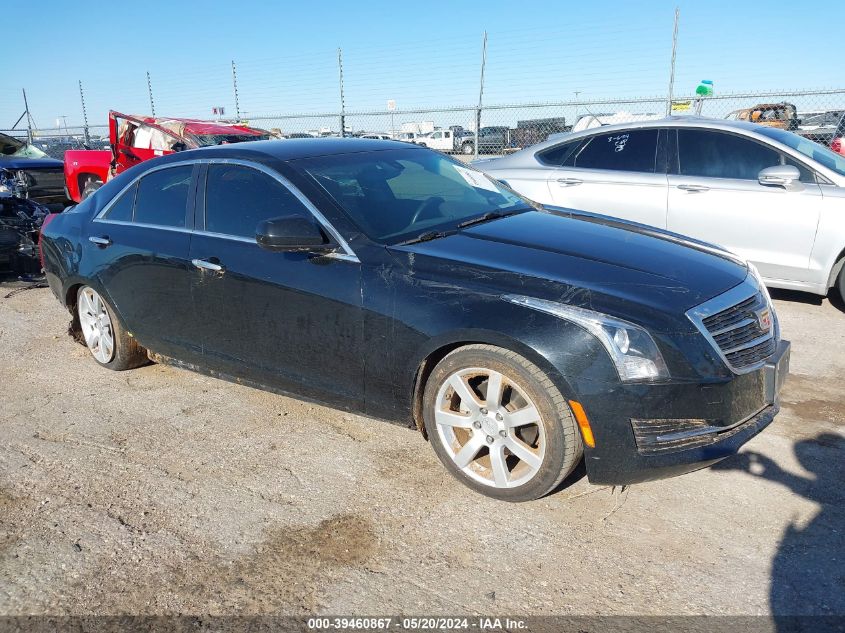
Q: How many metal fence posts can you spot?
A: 7